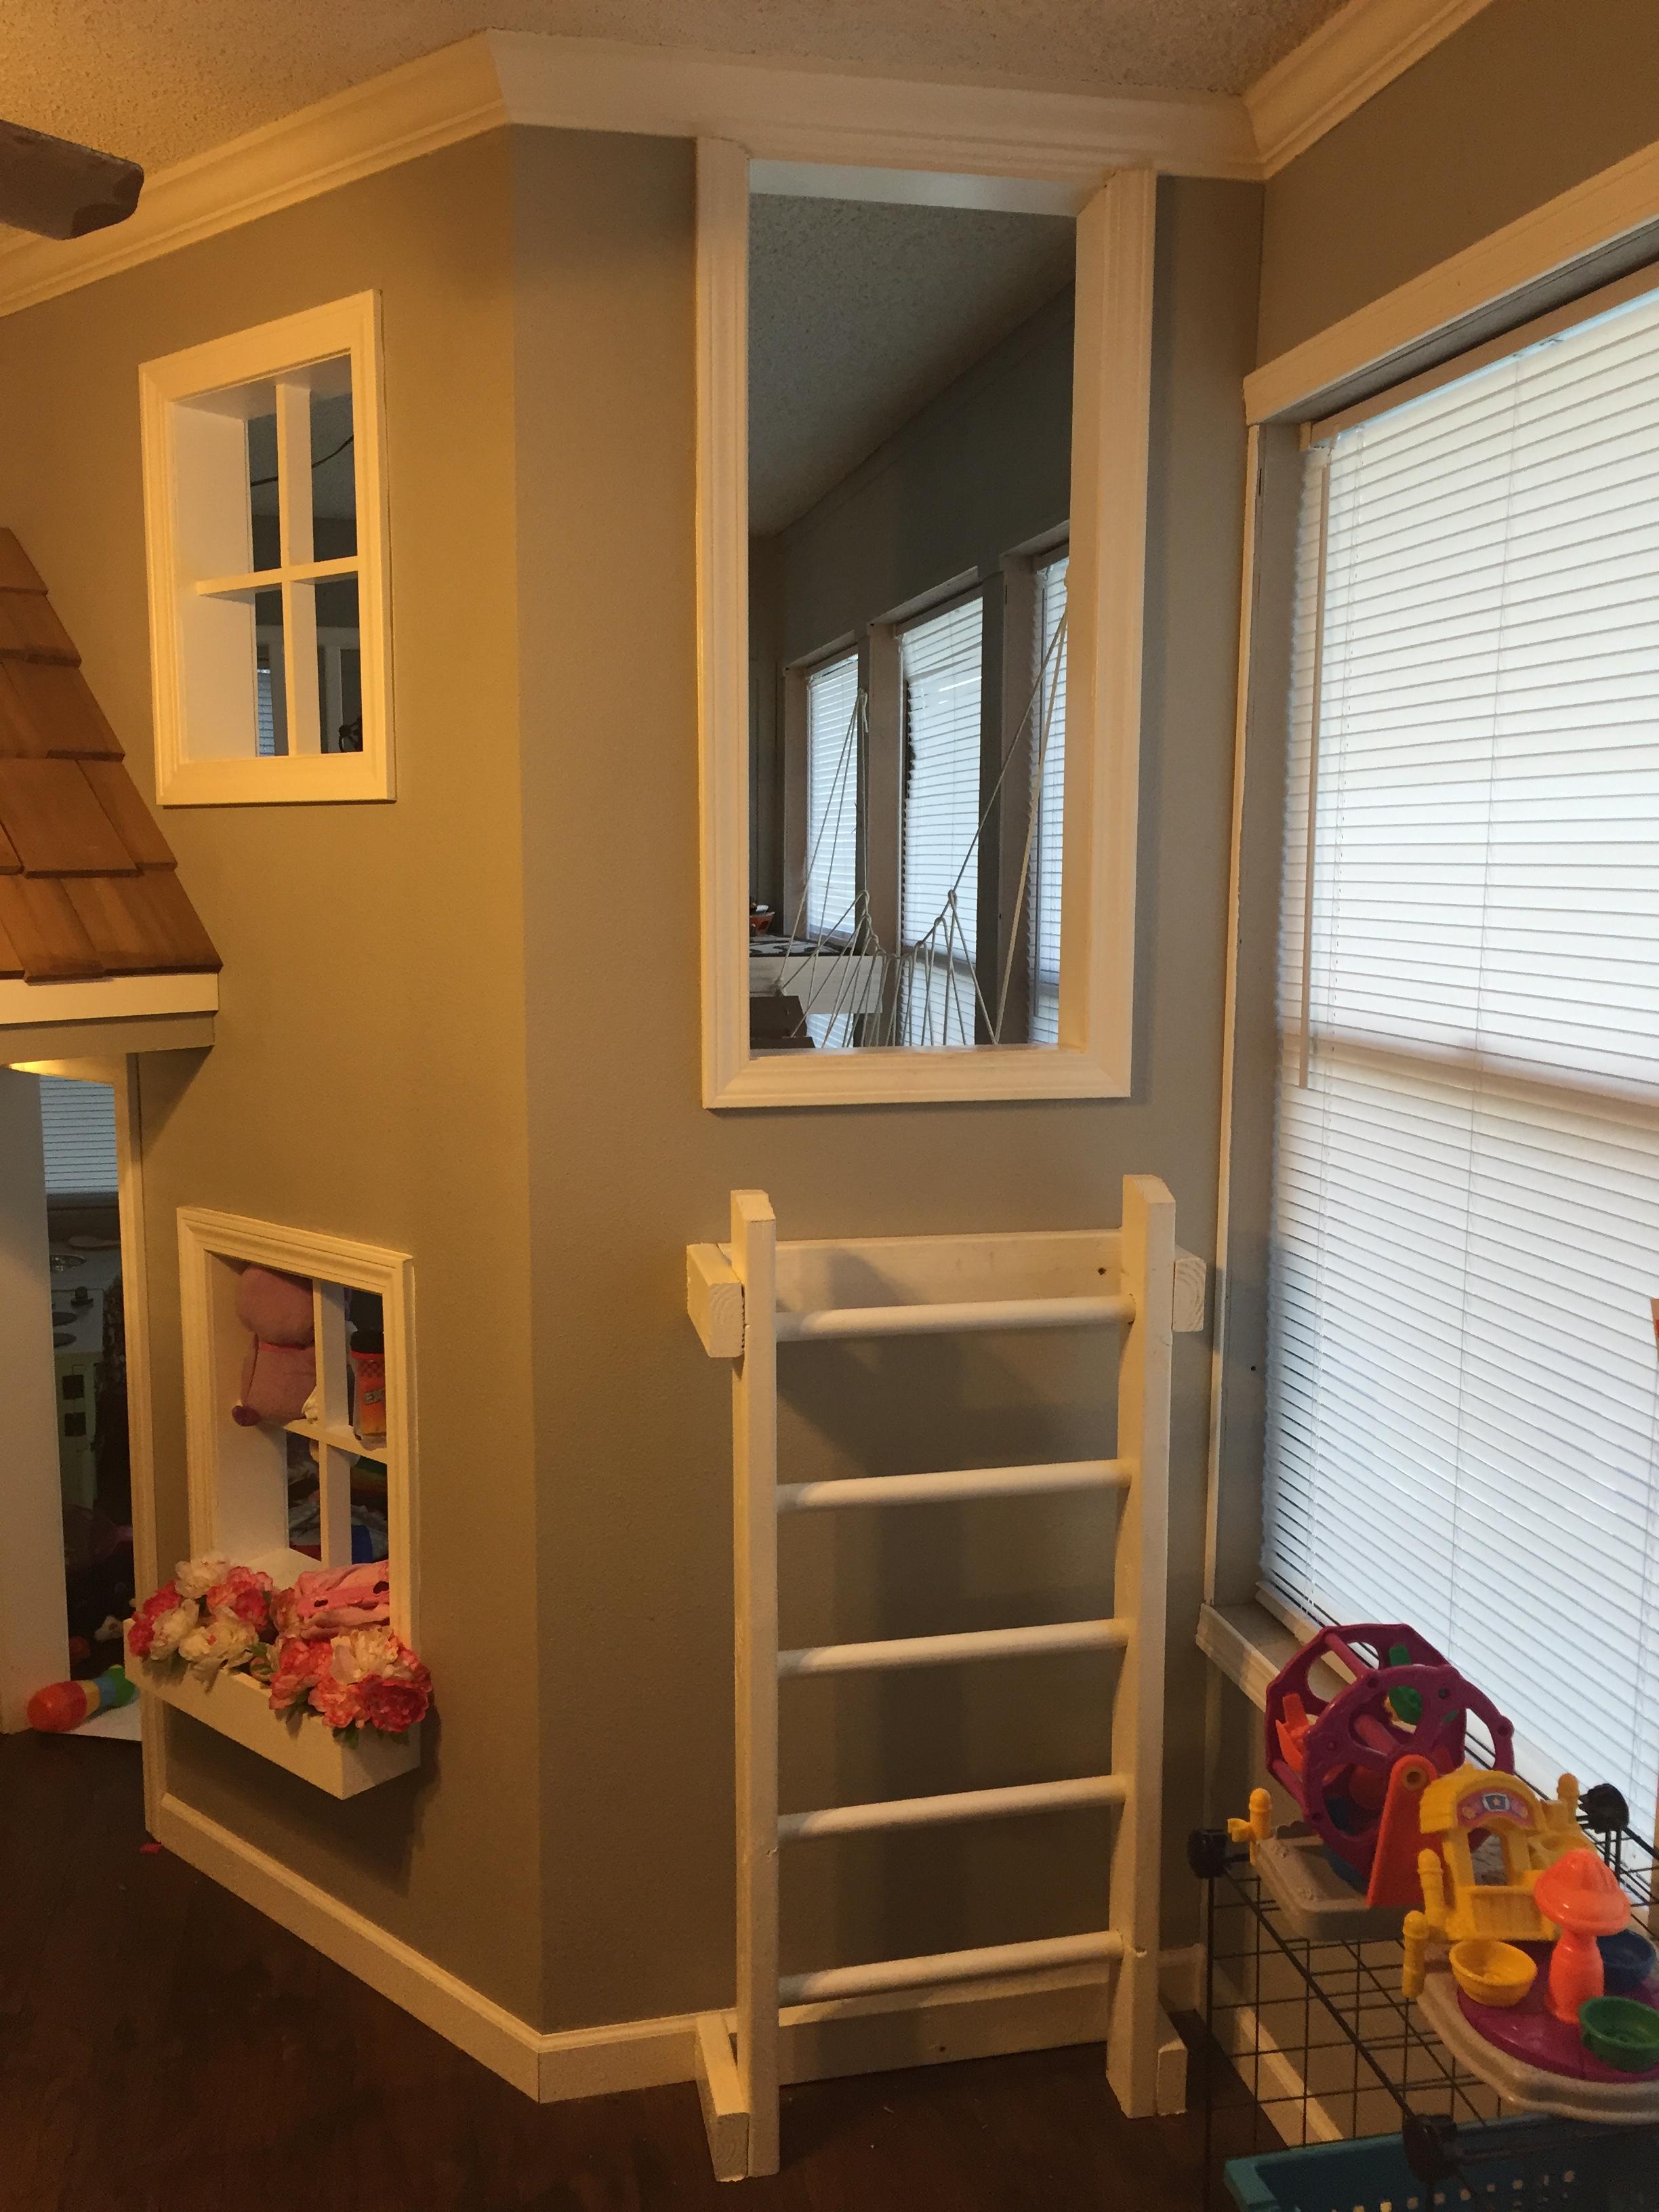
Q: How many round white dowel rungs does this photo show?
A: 5